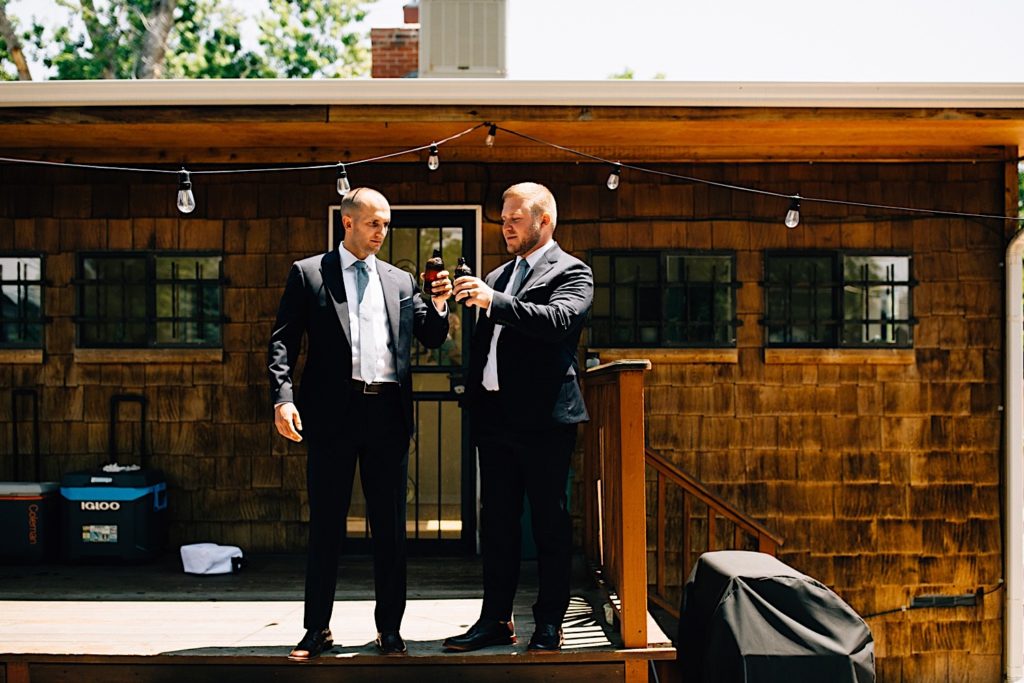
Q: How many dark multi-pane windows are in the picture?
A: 4